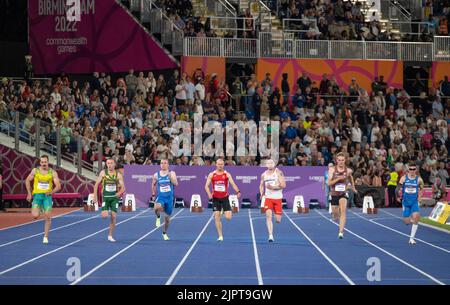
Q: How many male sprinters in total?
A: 7